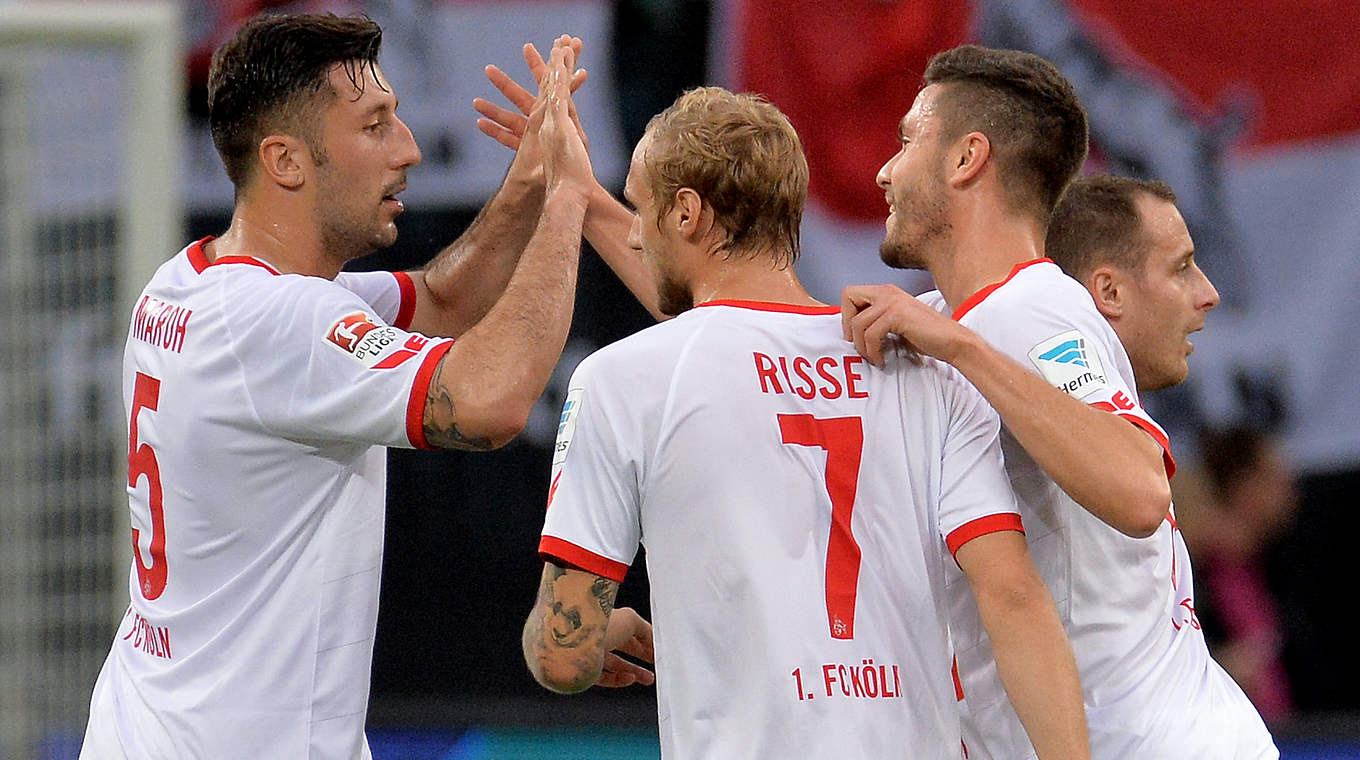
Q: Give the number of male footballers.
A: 4